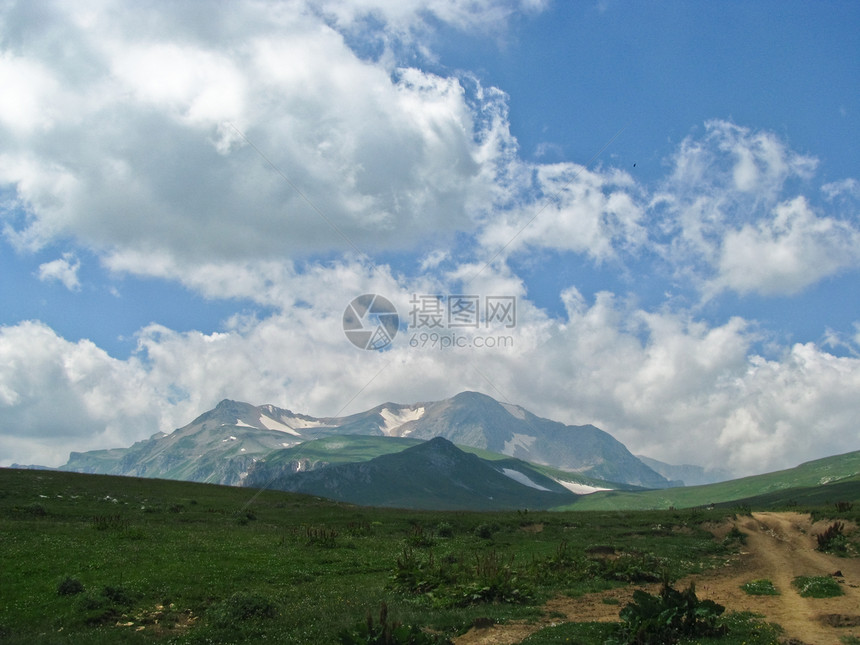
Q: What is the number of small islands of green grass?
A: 2